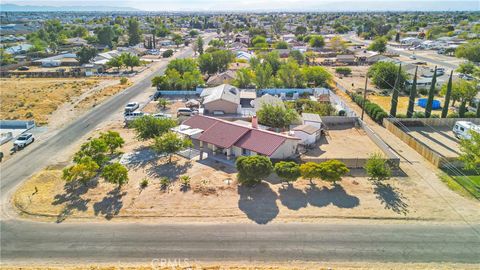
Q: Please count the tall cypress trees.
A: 4